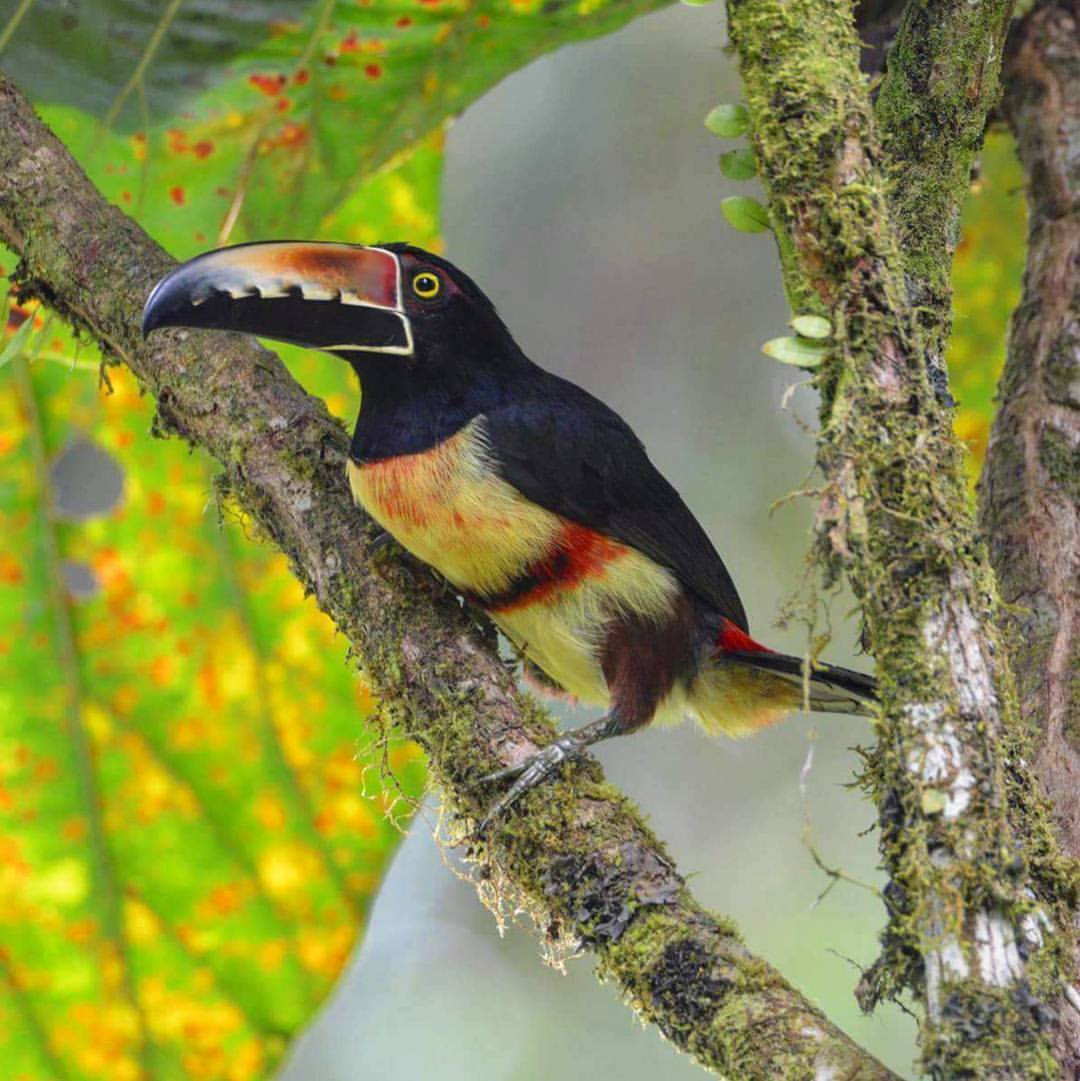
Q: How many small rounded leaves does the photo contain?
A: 5